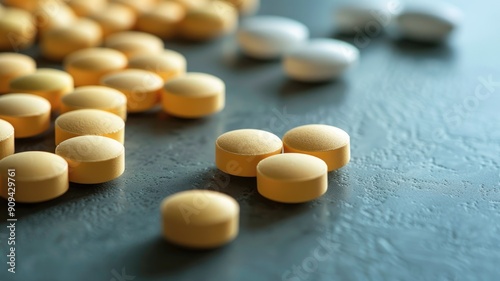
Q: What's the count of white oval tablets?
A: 4